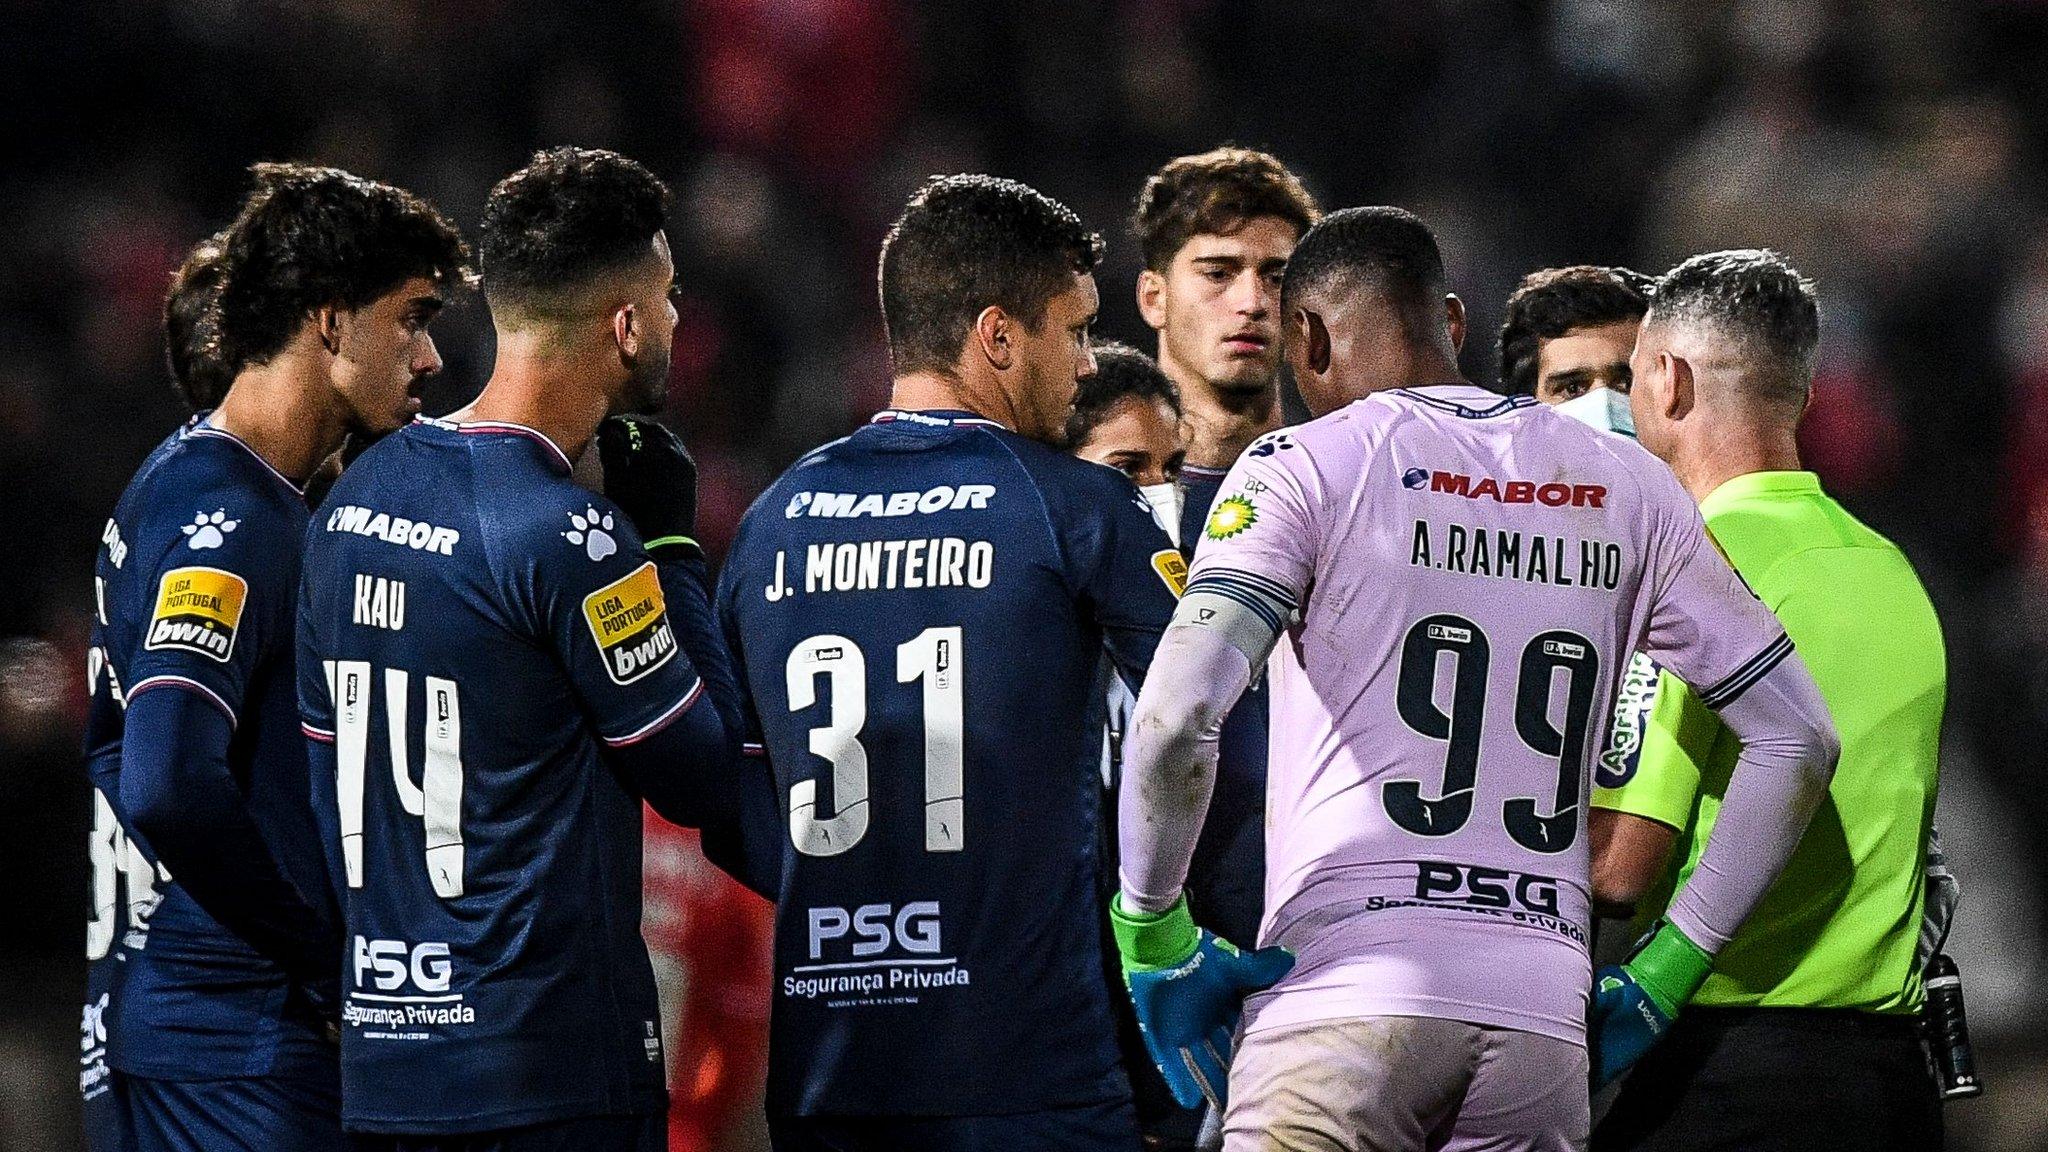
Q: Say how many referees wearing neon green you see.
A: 1